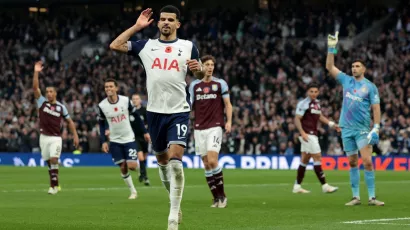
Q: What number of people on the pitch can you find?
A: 7